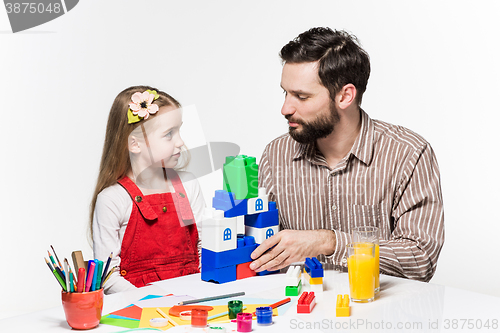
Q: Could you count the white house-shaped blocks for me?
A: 3